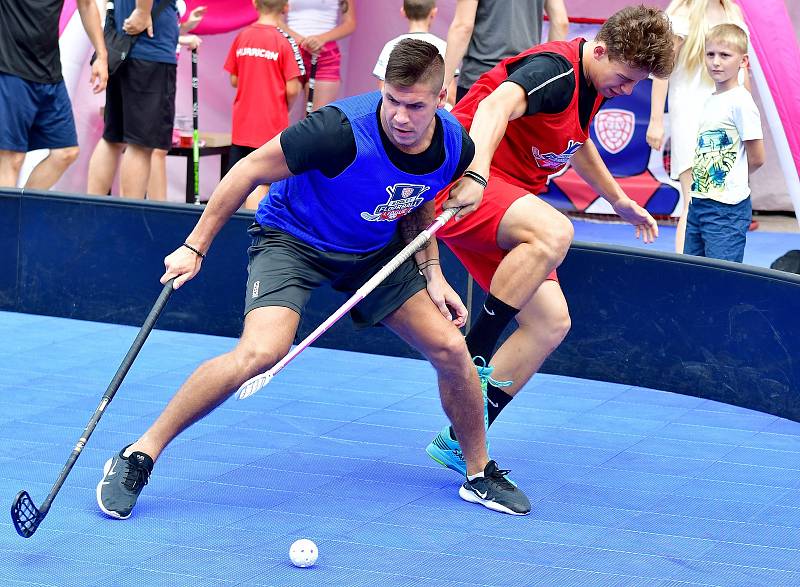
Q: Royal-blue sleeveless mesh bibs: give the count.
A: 1